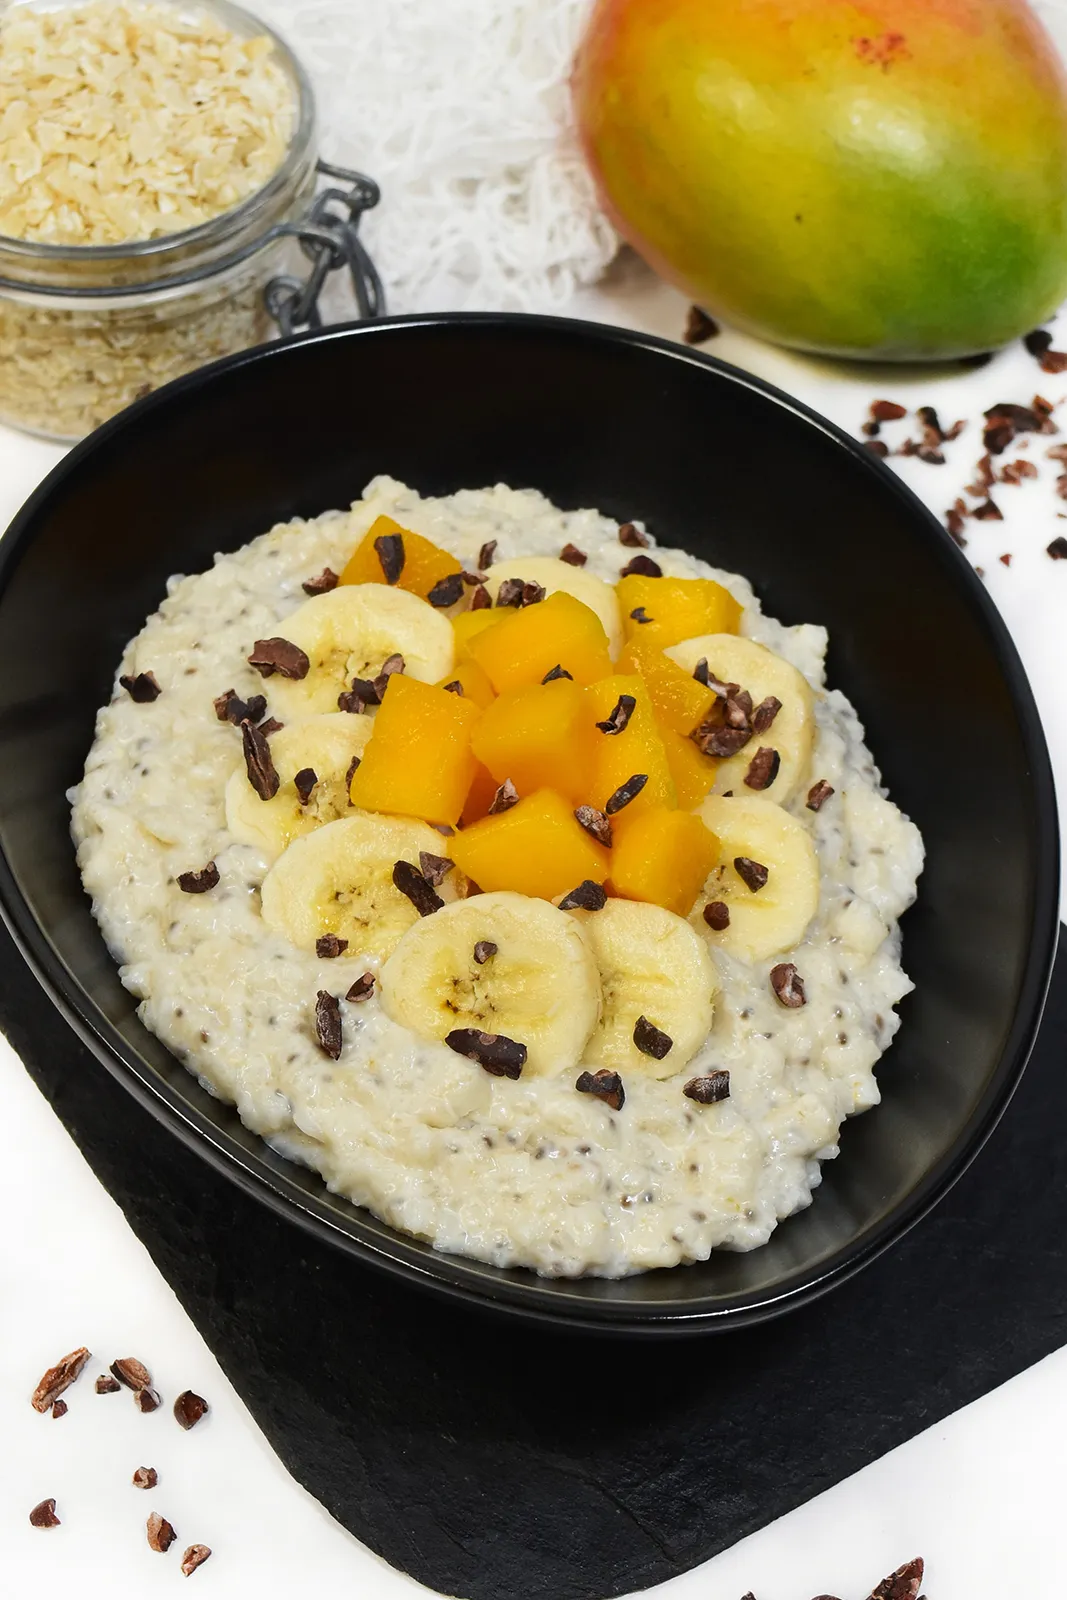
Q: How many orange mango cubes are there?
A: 12